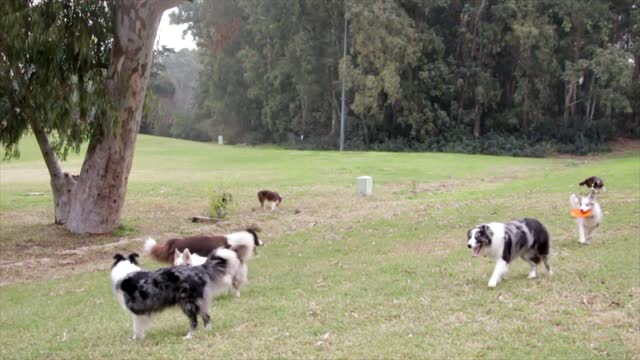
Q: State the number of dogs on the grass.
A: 7